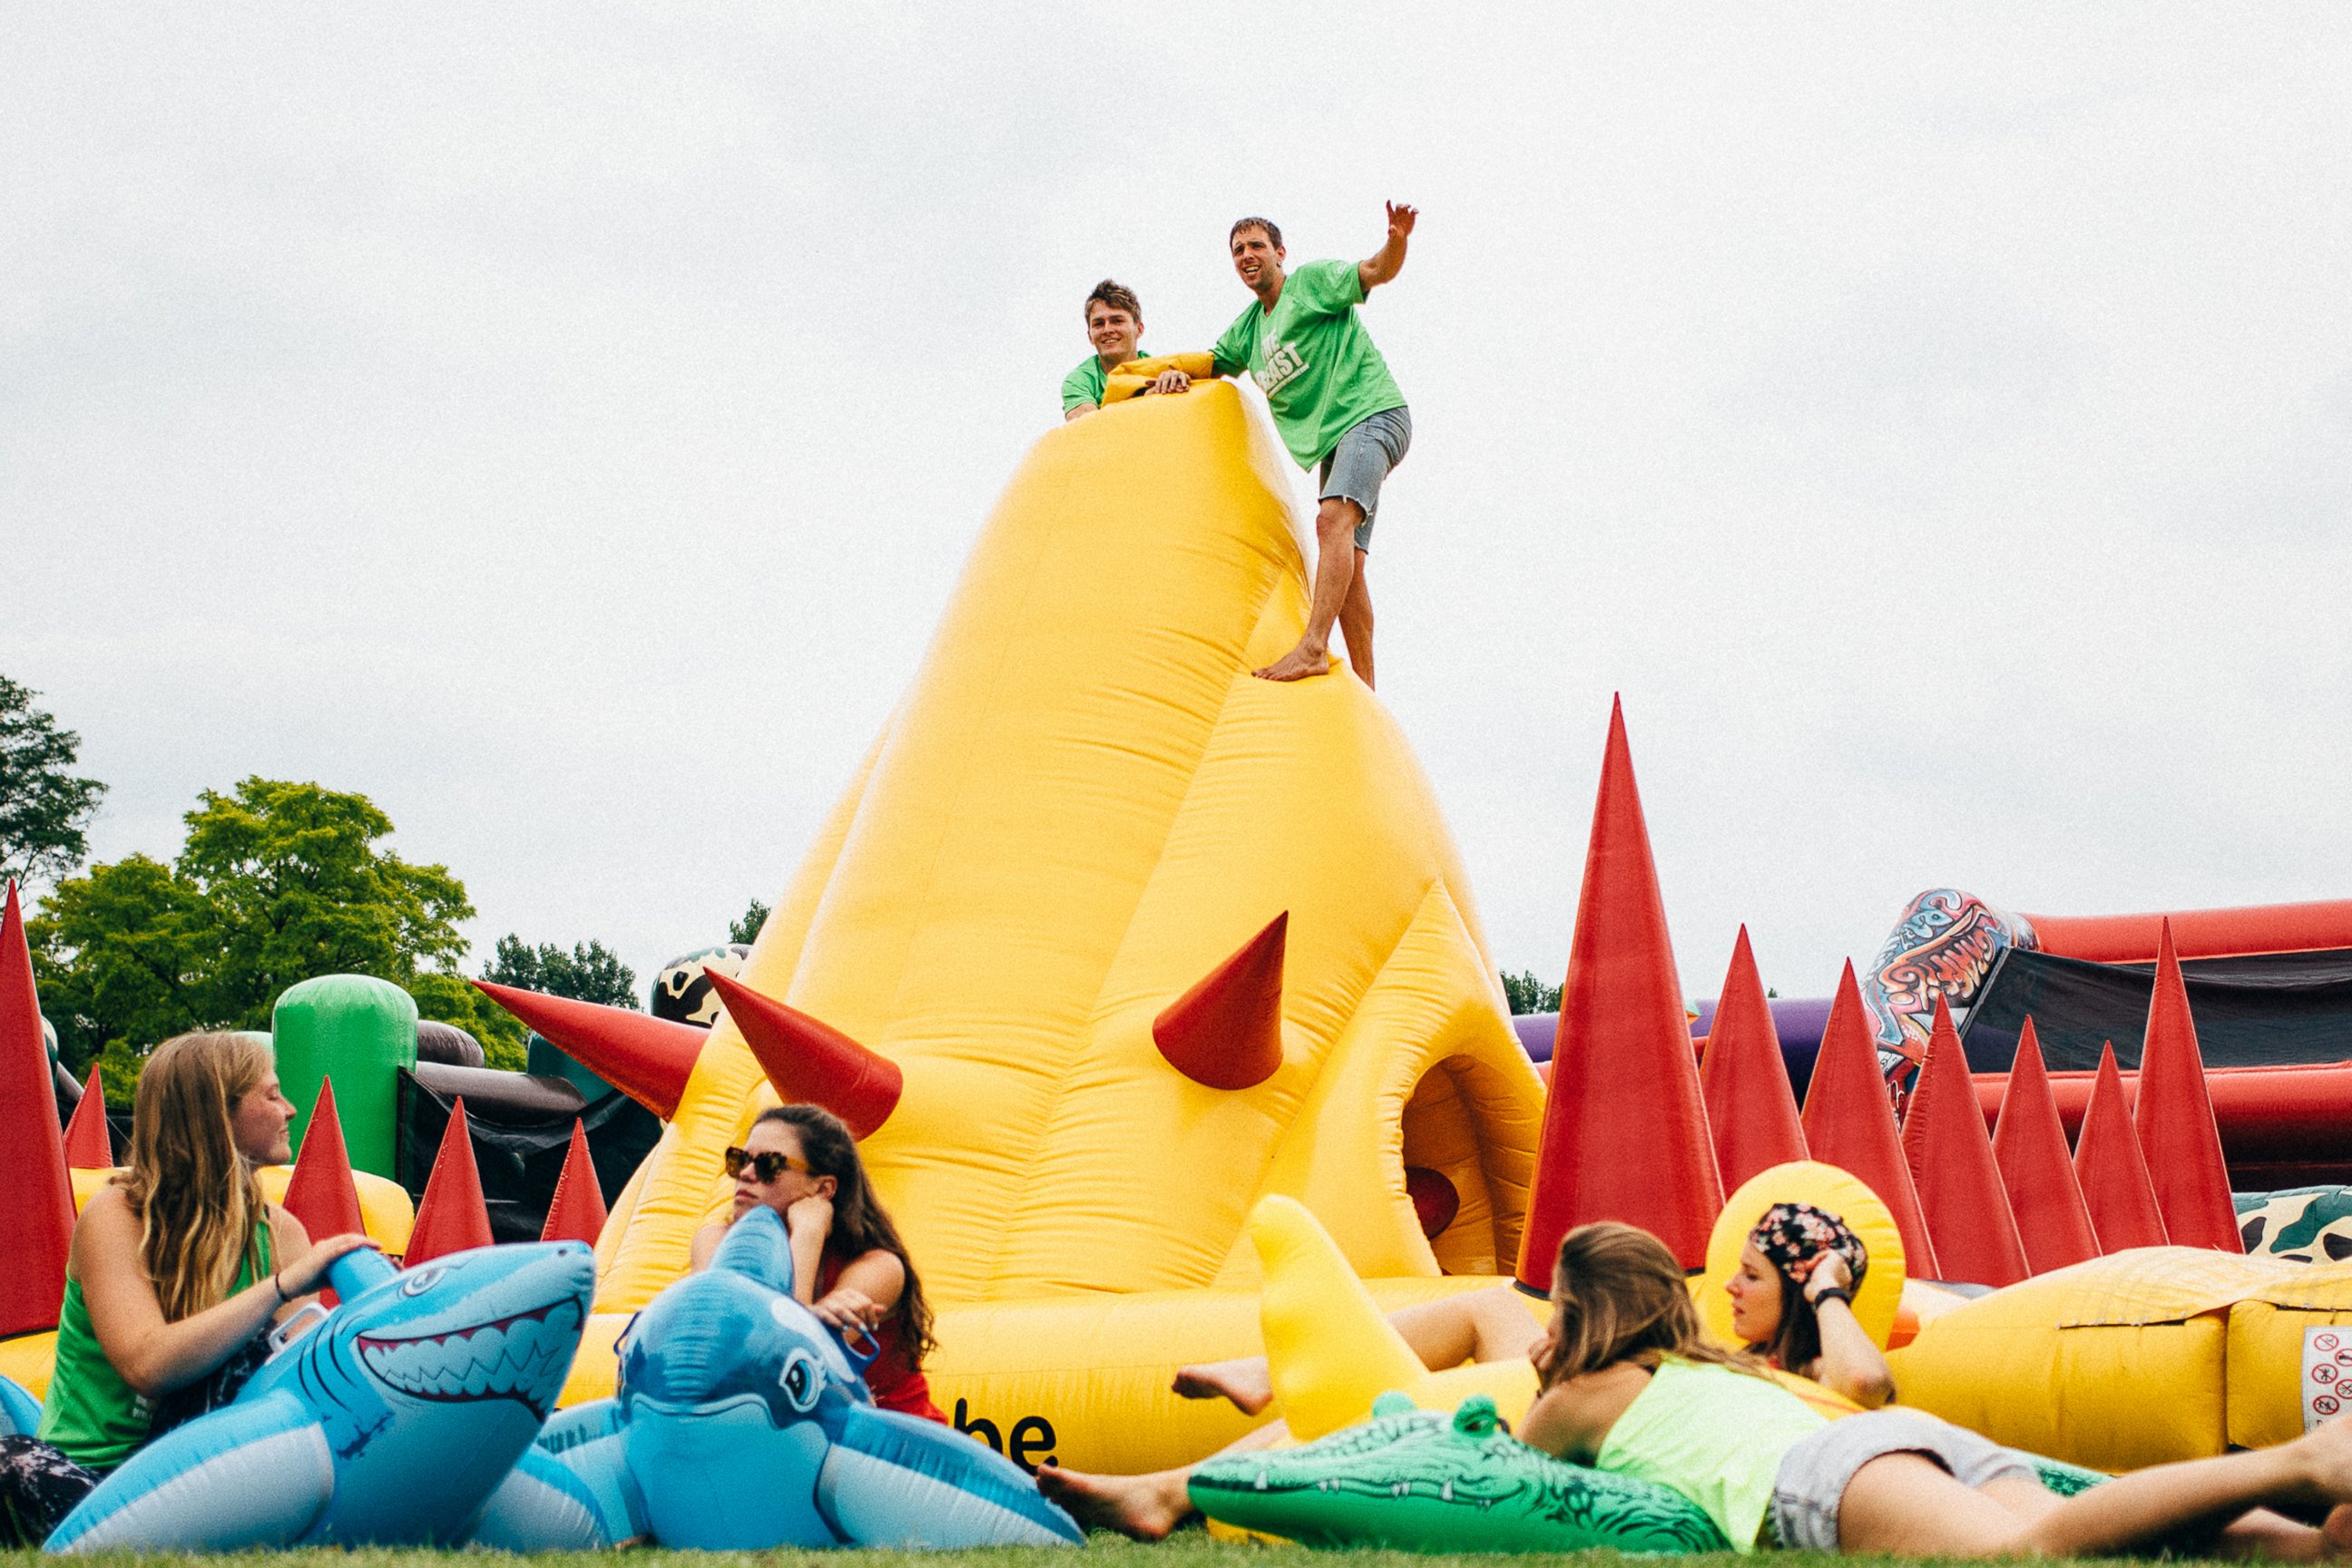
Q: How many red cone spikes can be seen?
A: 15